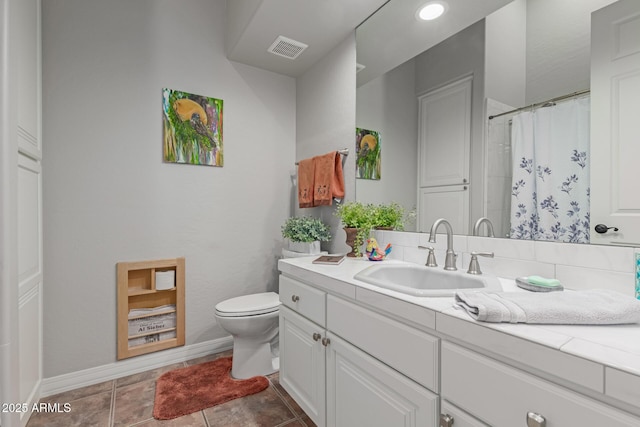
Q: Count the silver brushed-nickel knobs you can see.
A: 5